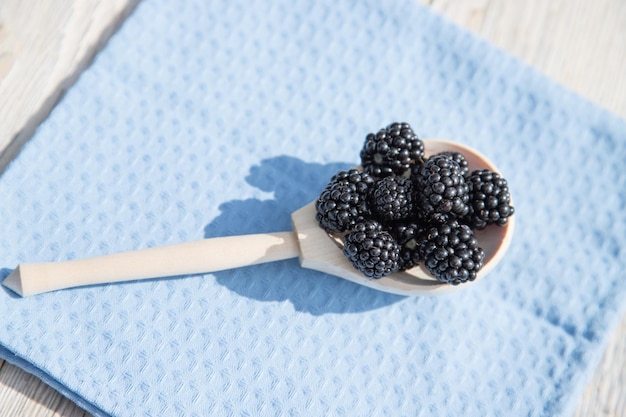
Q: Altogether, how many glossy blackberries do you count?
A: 9